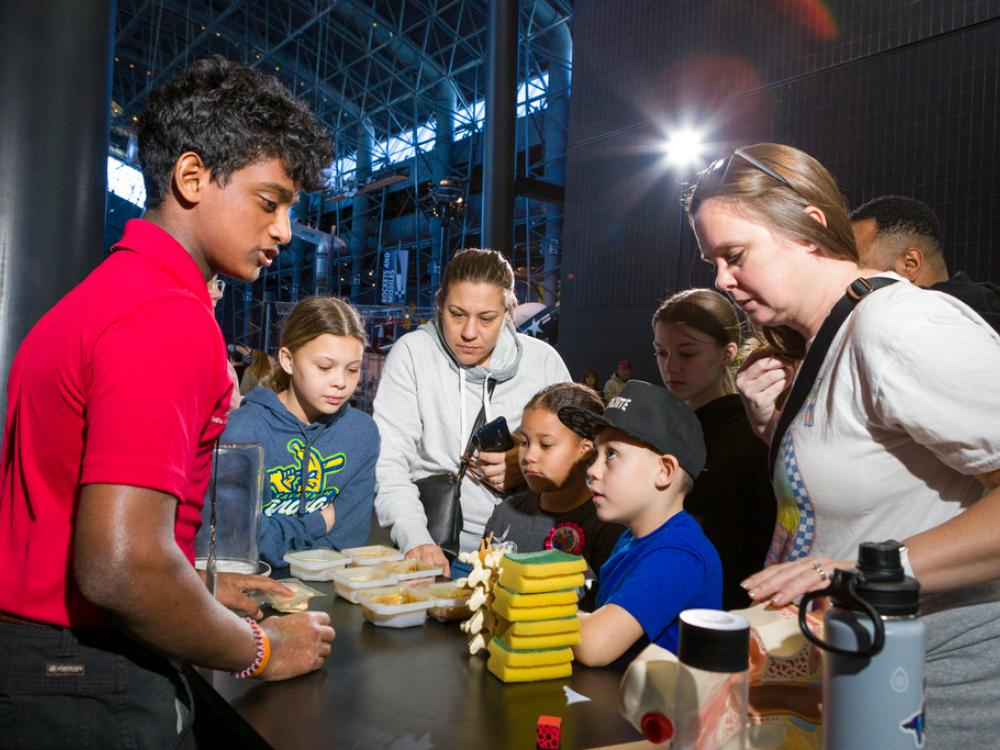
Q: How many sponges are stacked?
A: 4